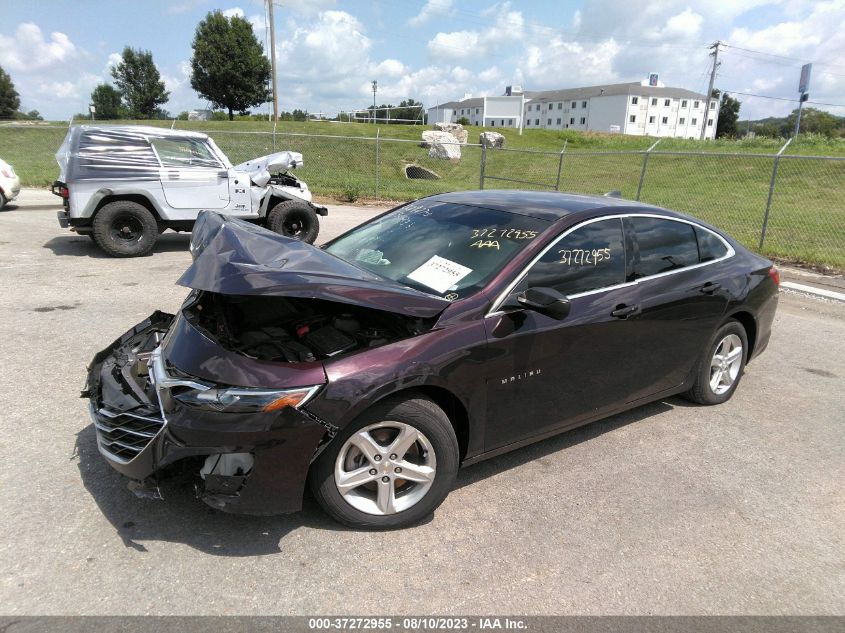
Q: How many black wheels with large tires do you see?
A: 2